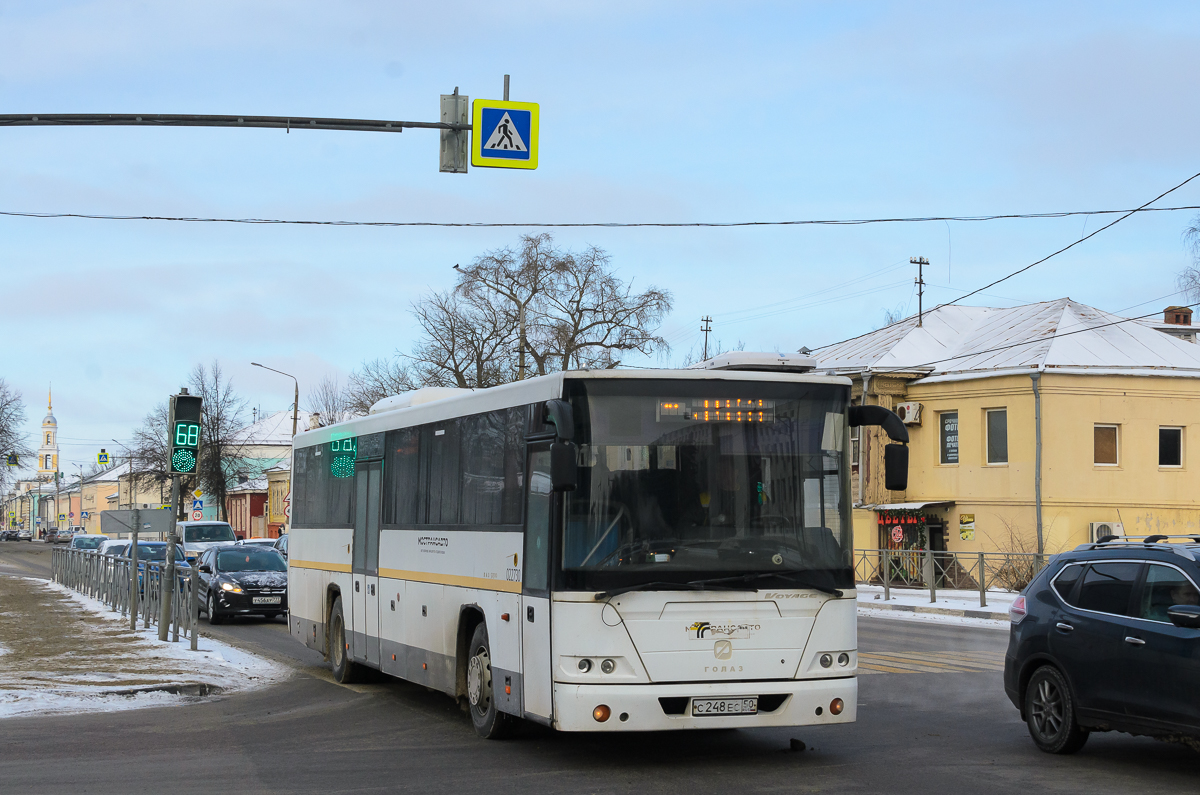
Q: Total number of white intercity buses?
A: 1